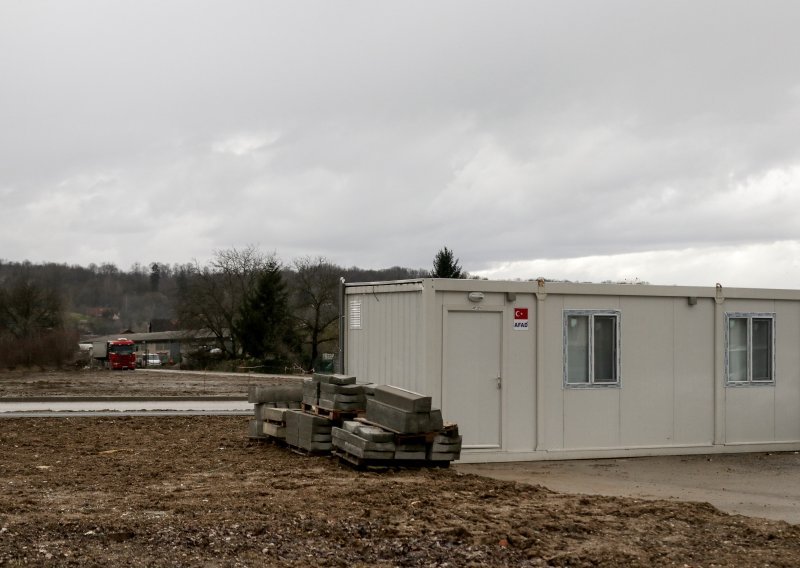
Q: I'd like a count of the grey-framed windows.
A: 2